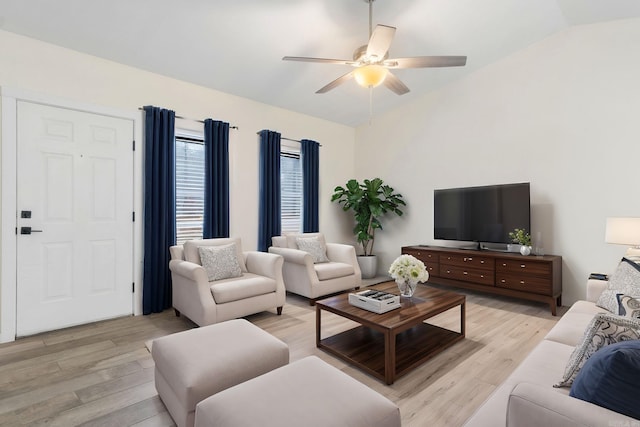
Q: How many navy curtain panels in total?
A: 4